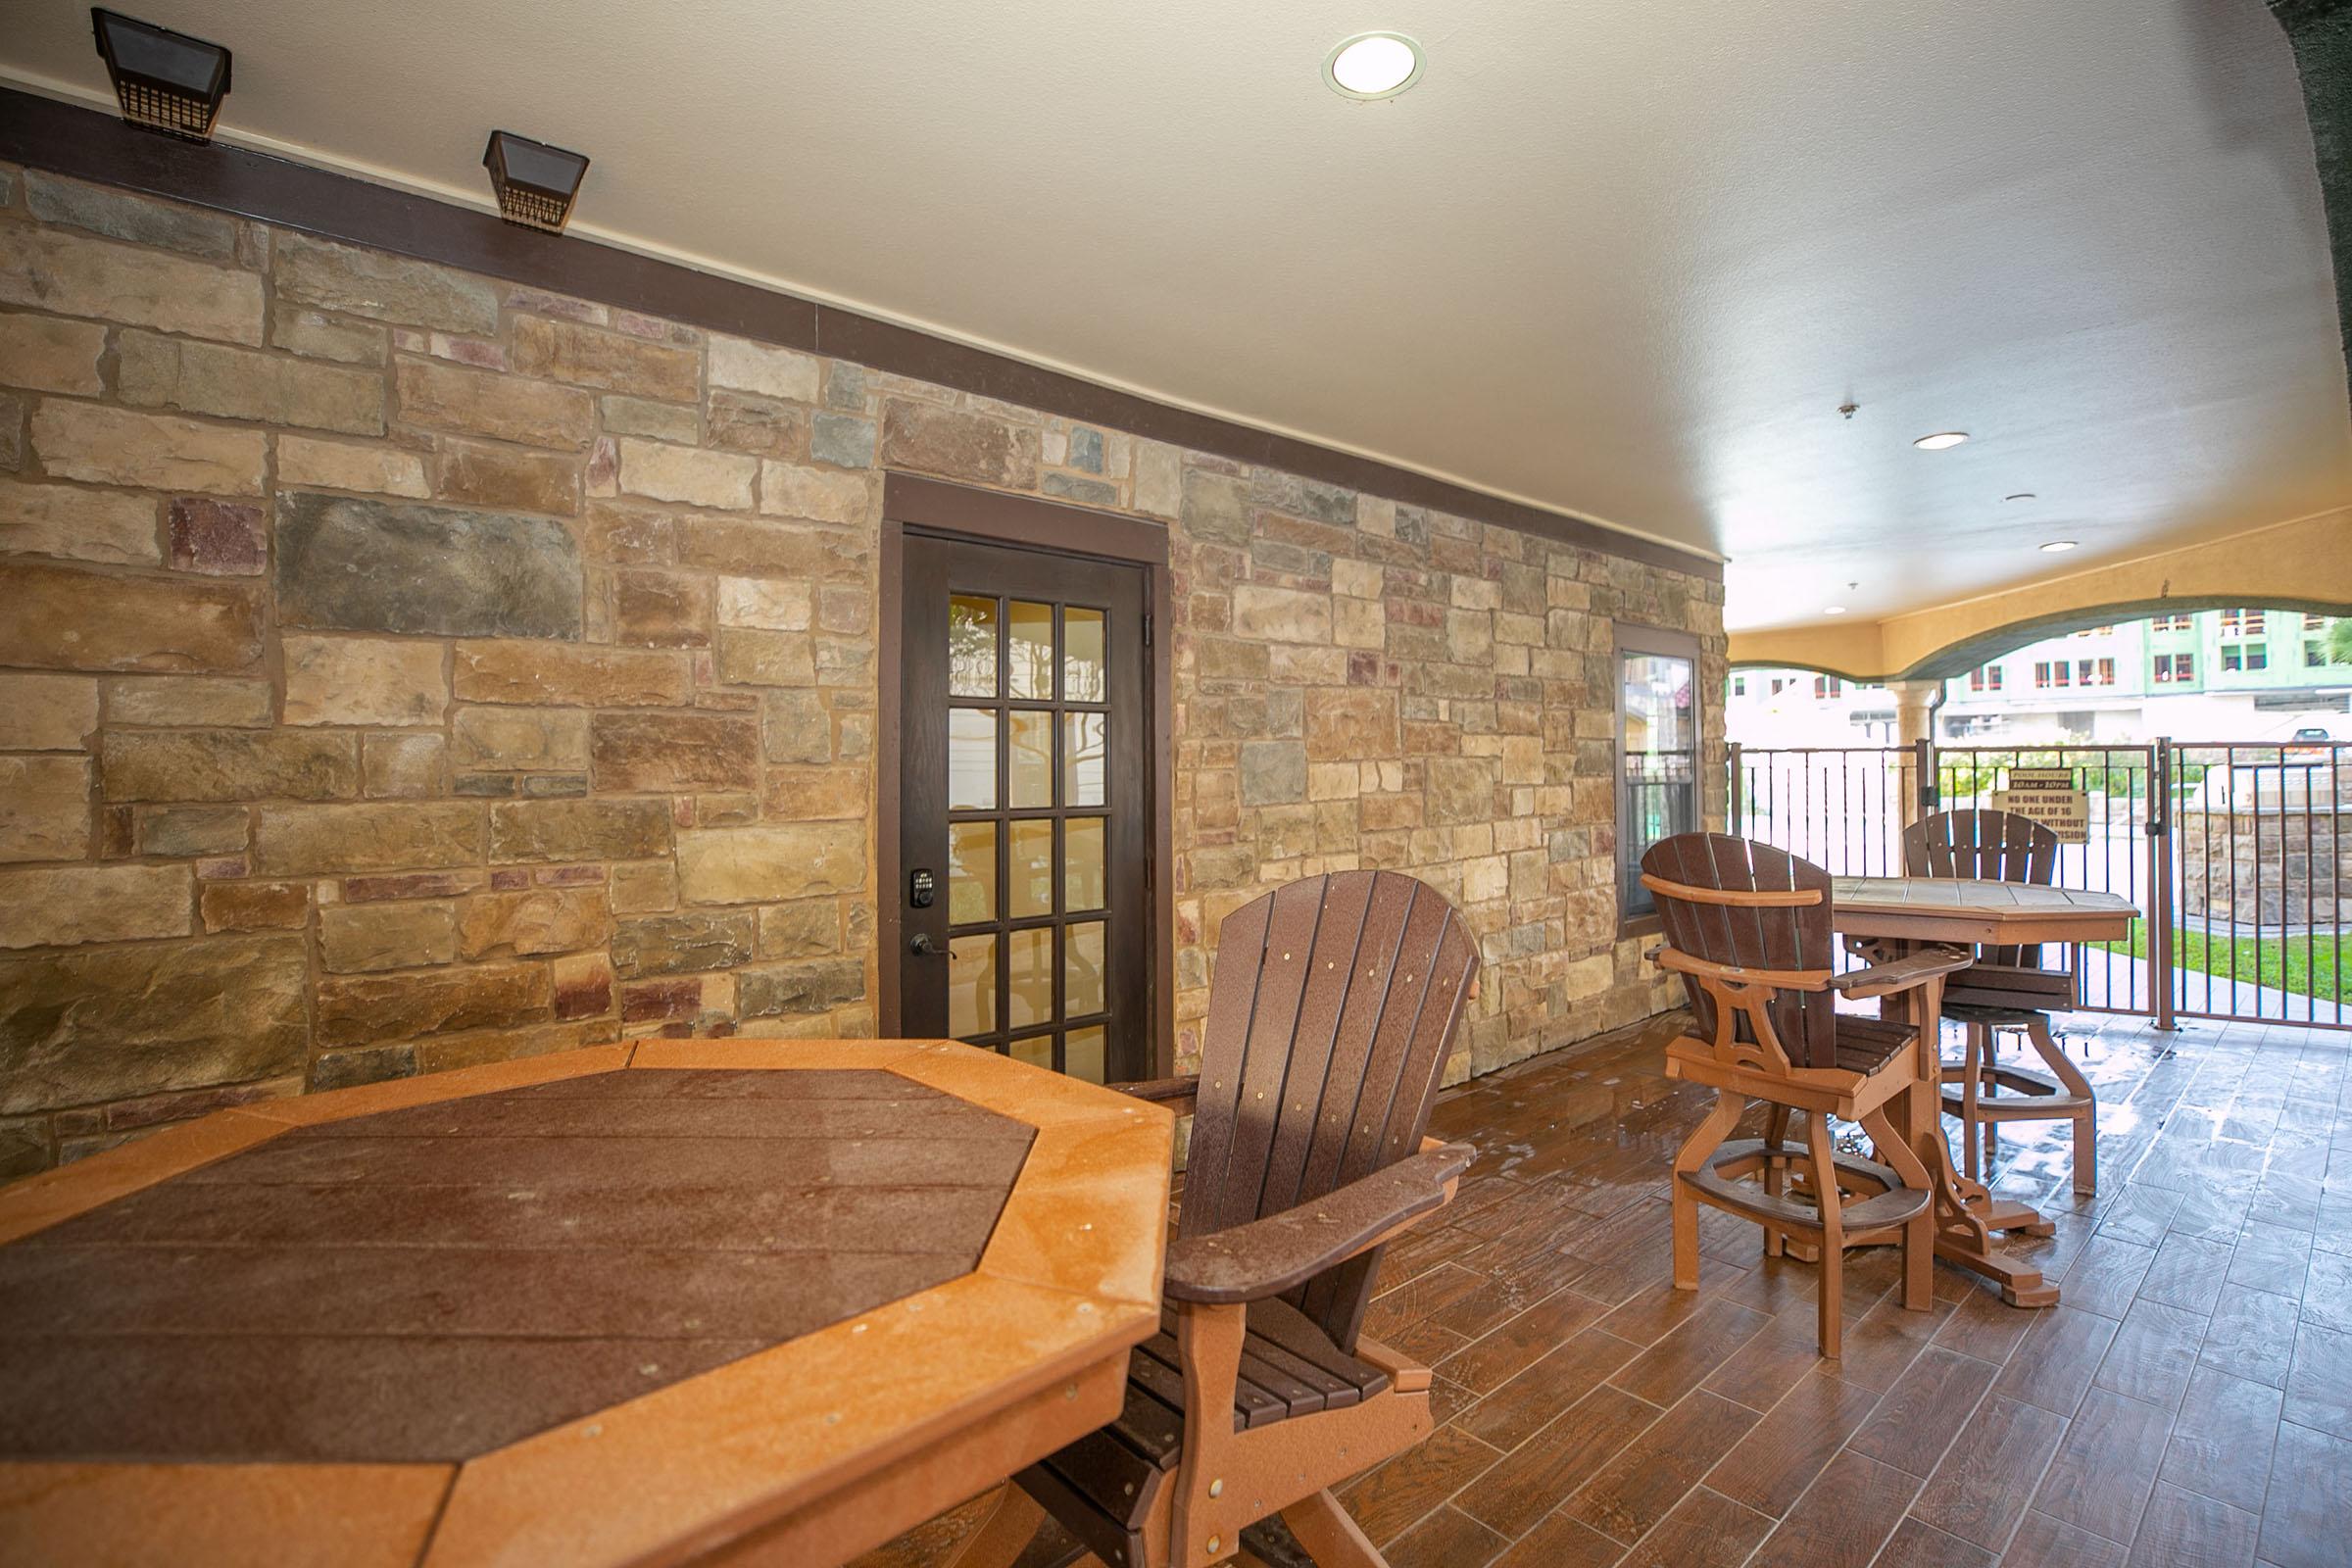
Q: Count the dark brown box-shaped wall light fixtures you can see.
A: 2